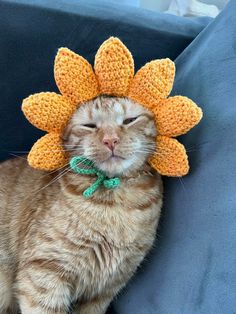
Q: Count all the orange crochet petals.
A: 7